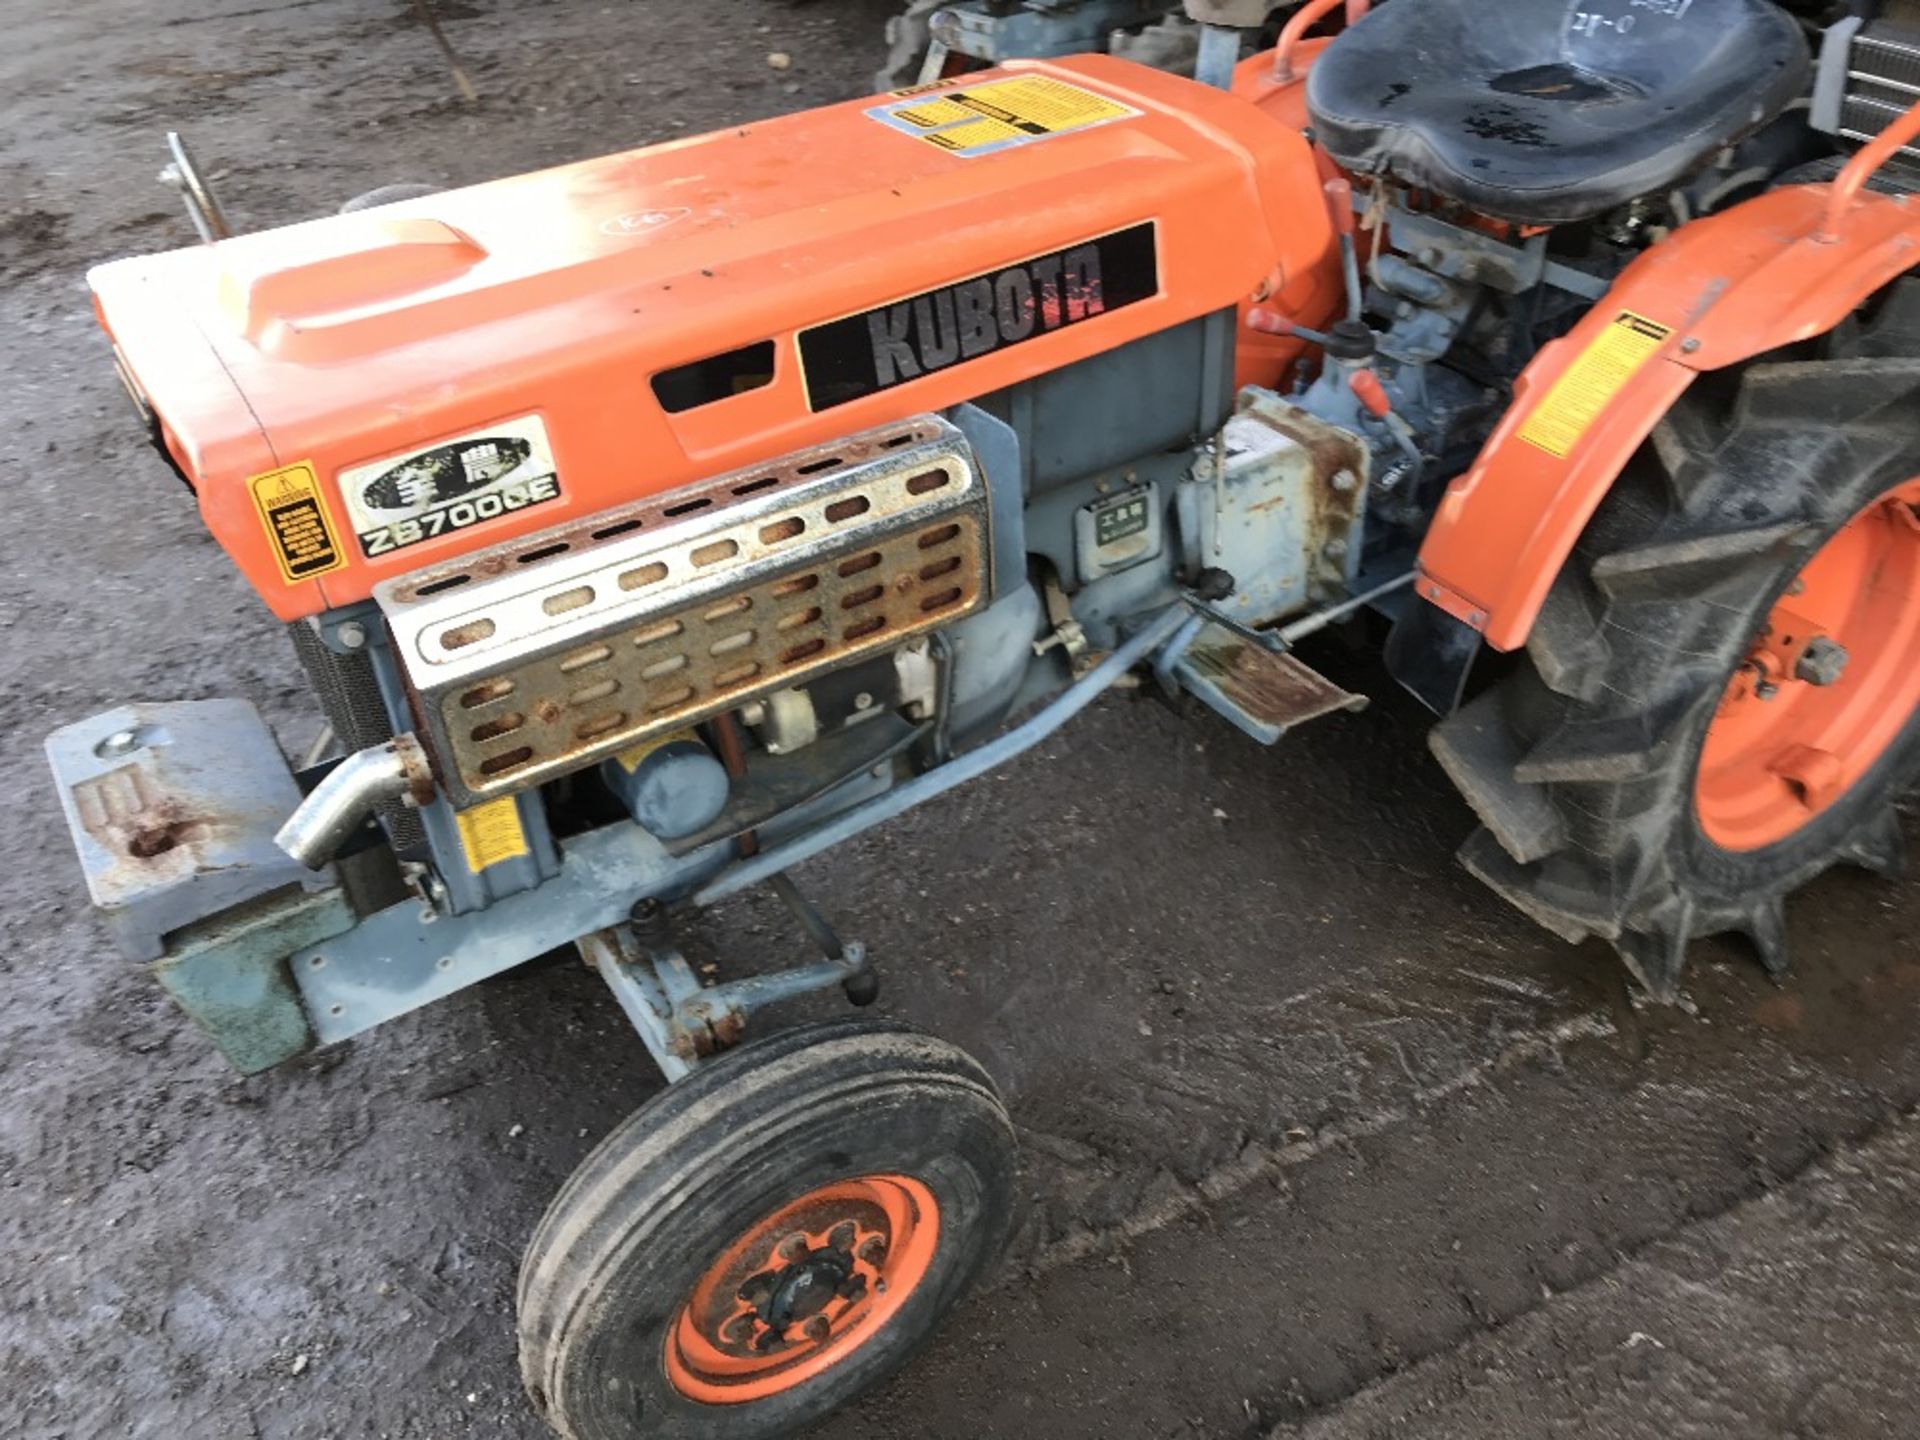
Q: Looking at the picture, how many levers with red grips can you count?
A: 3